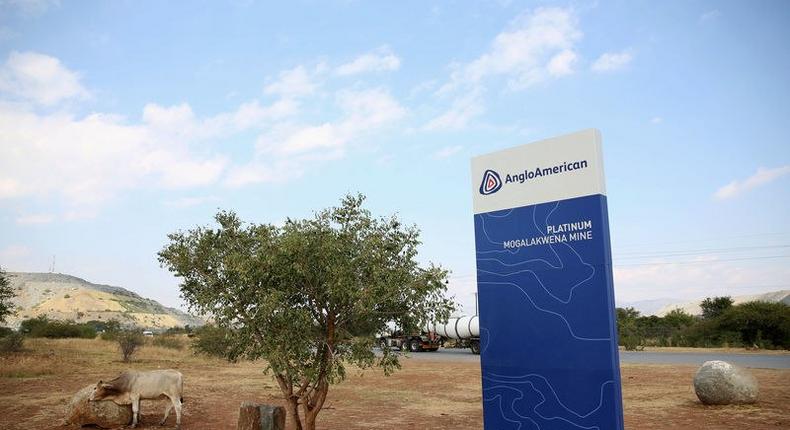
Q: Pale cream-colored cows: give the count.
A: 1